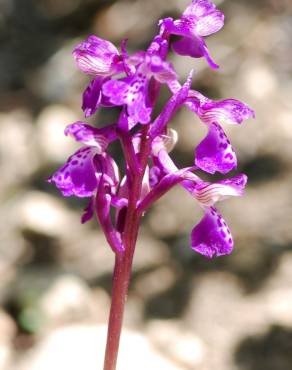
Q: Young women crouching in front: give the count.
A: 0